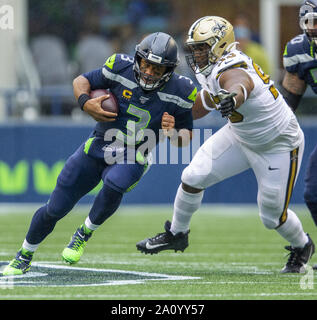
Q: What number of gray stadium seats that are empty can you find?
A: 2